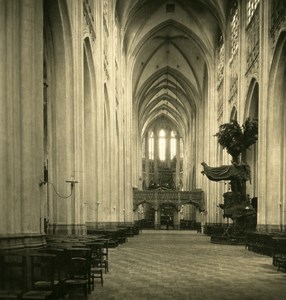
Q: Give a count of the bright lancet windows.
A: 3